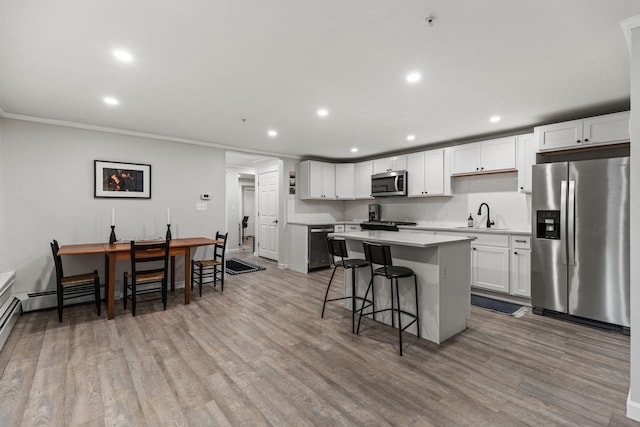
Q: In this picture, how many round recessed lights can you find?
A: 8